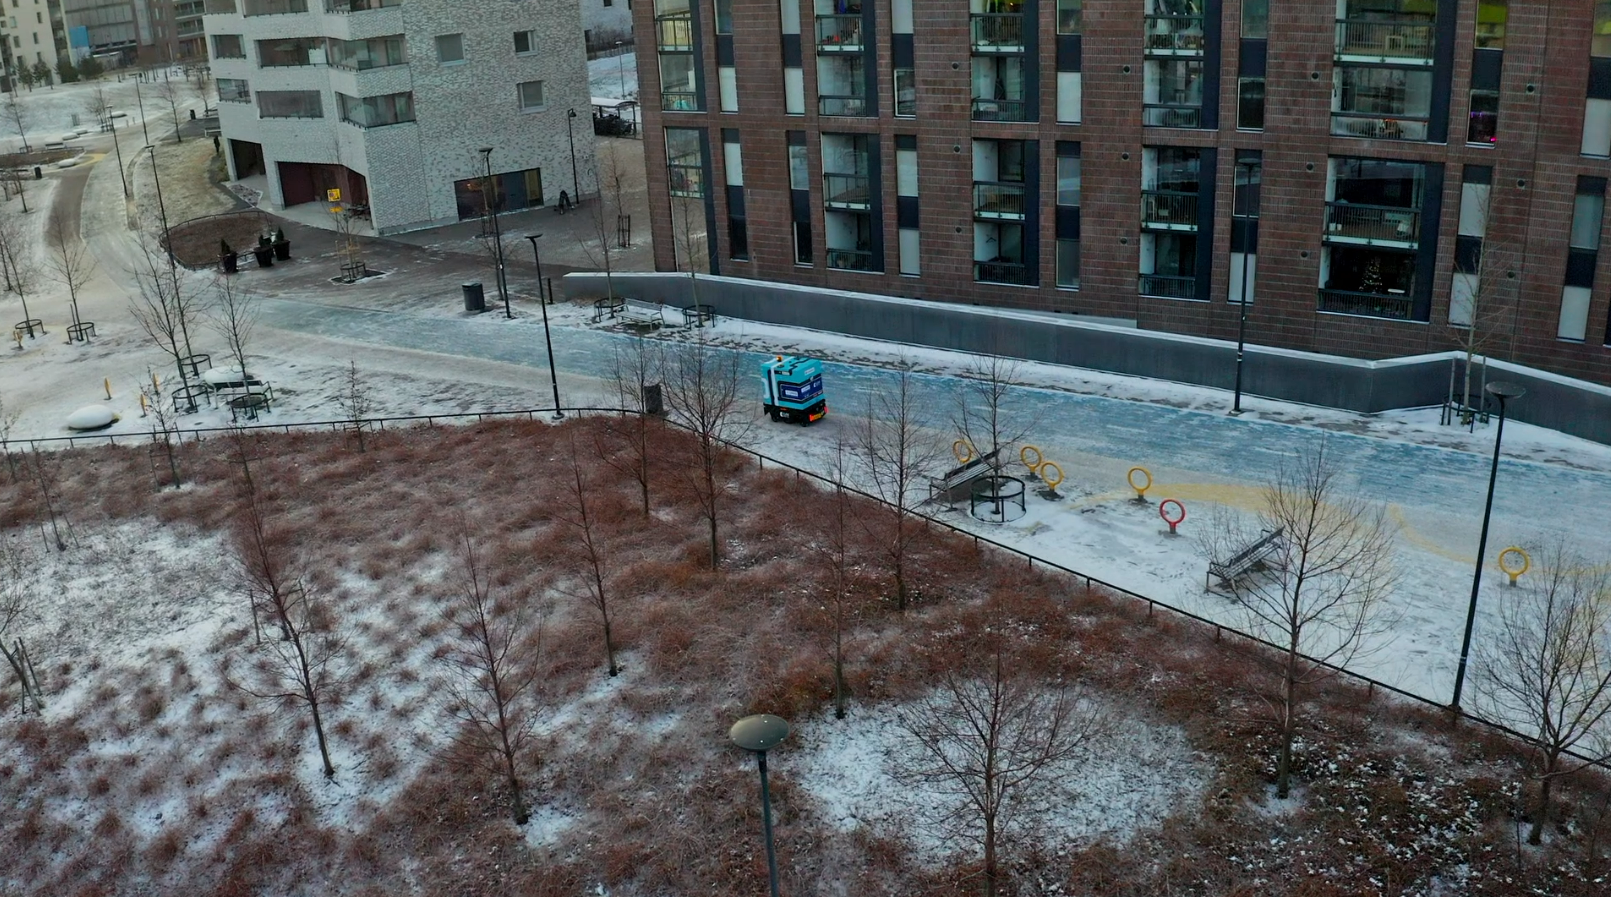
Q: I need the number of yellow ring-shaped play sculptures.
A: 5